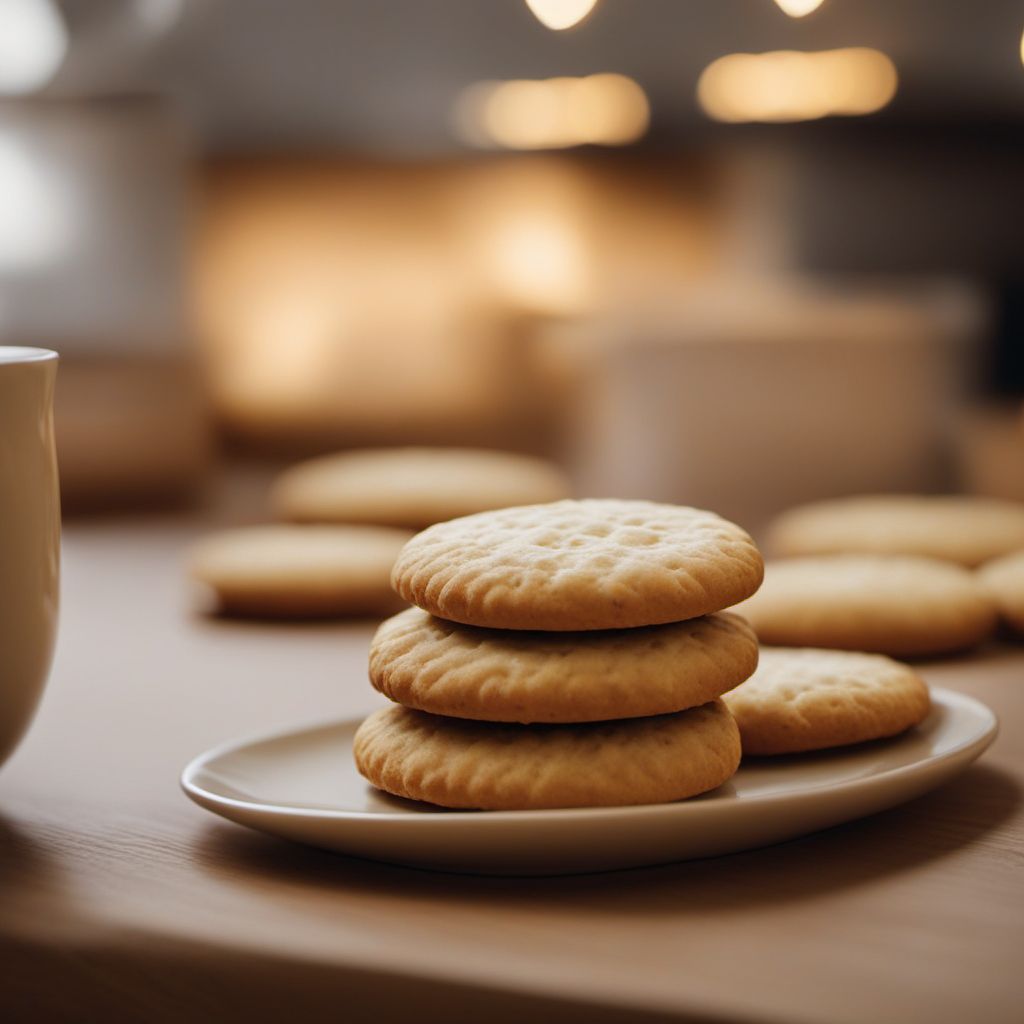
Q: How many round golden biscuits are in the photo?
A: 9